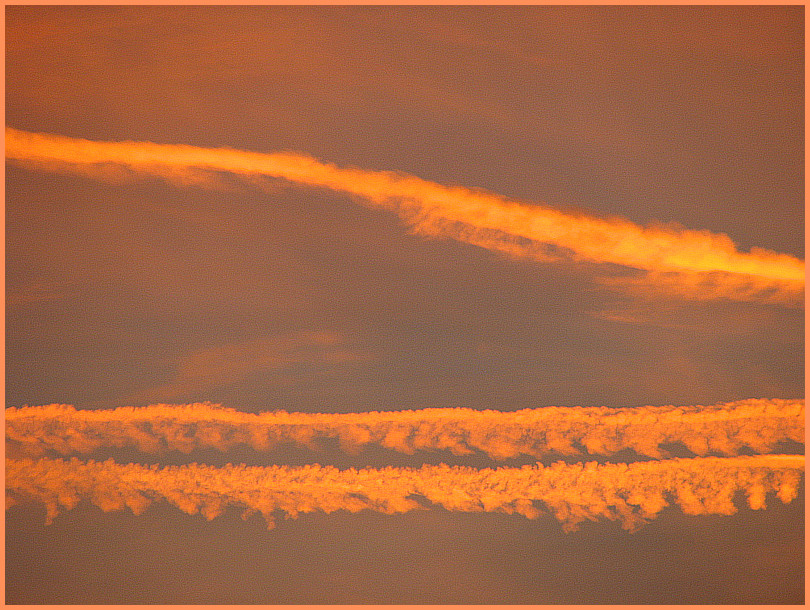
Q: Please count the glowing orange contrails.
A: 3